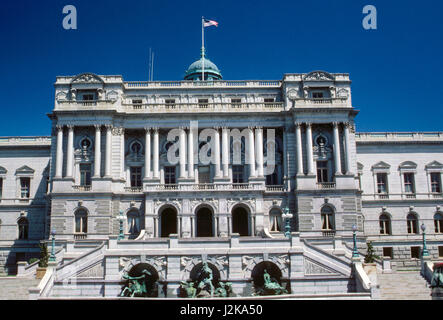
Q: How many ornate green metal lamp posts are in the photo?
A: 5